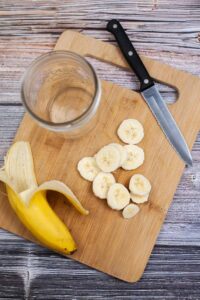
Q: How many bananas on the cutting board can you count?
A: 1